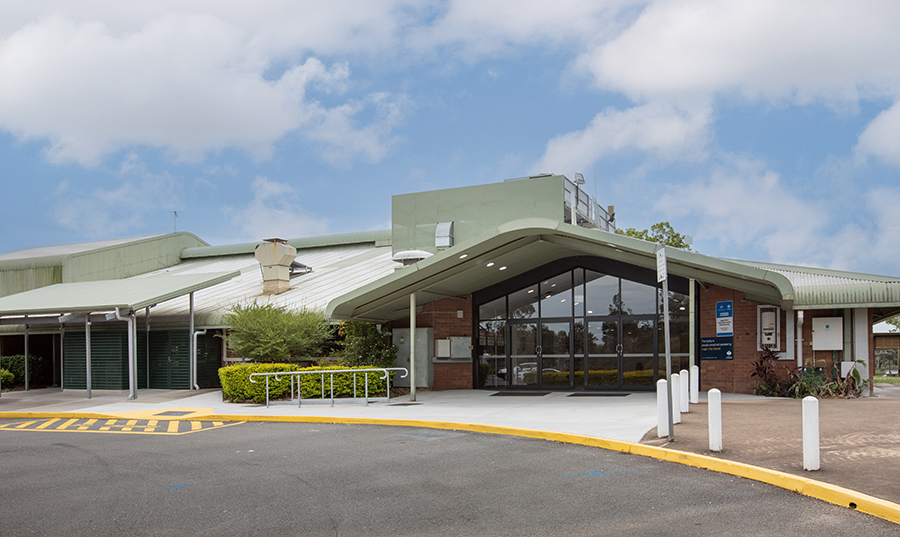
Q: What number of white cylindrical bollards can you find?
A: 6